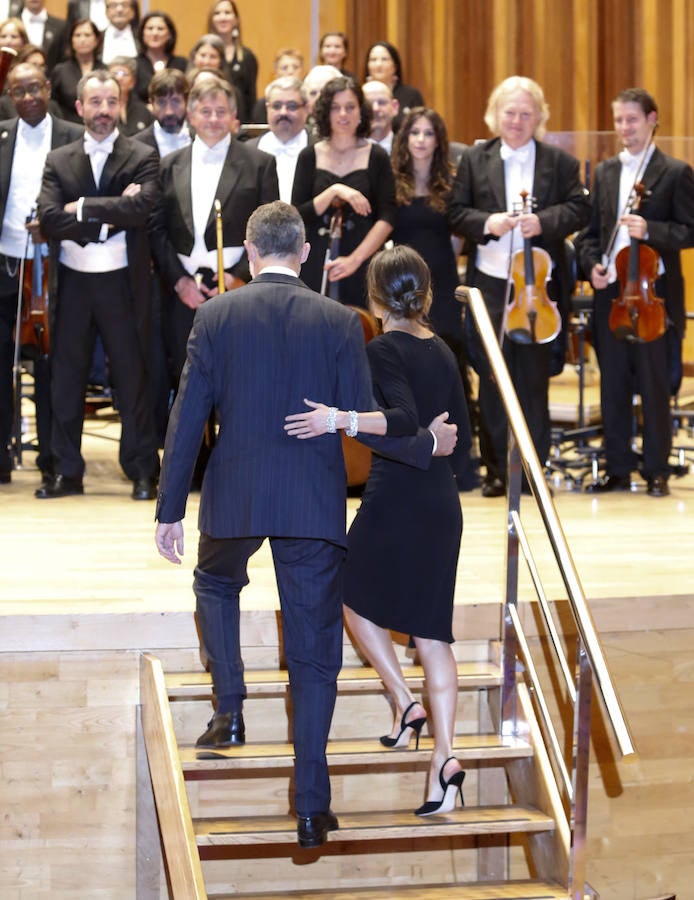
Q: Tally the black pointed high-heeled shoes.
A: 2